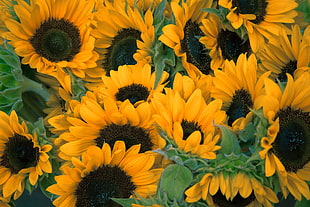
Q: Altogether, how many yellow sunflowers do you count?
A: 14